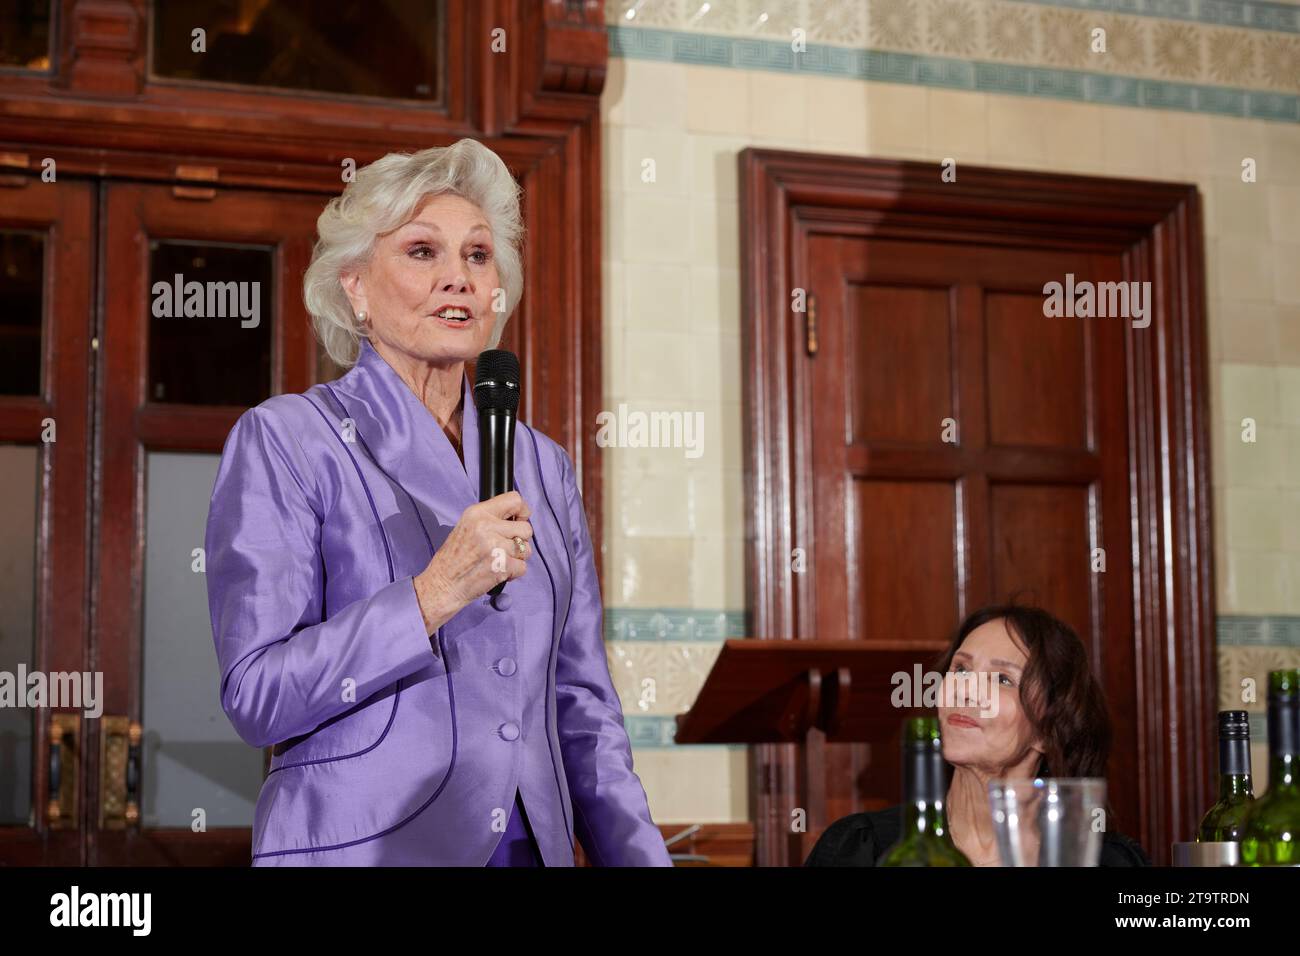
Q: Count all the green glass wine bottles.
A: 3